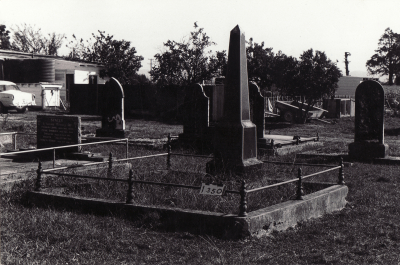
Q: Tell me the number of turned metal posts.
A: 7